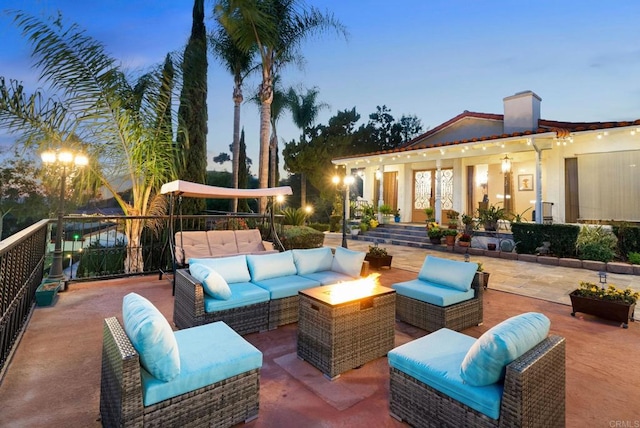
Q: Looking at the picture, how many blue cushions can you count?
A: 14